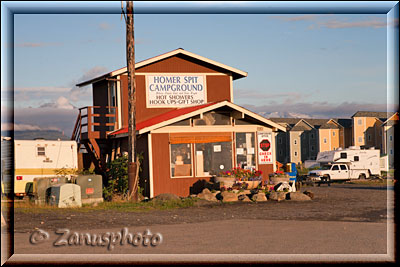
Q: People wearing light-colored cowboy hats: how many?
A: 0